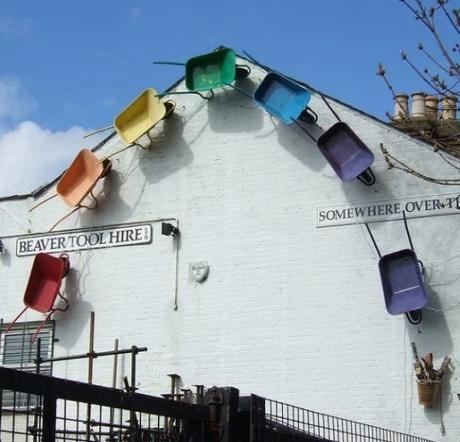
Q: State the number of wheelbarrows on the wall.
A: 7